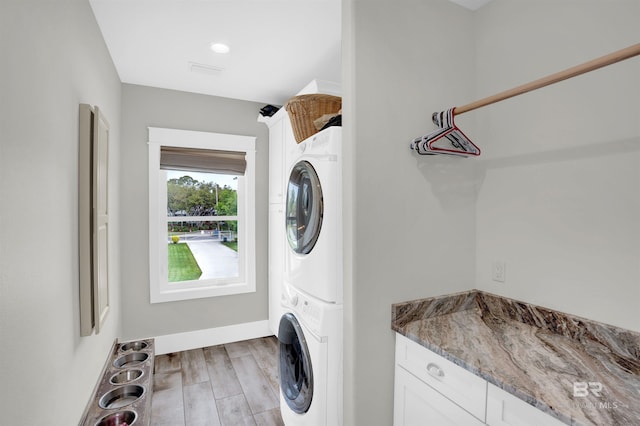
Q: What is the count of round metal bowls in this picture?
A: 5